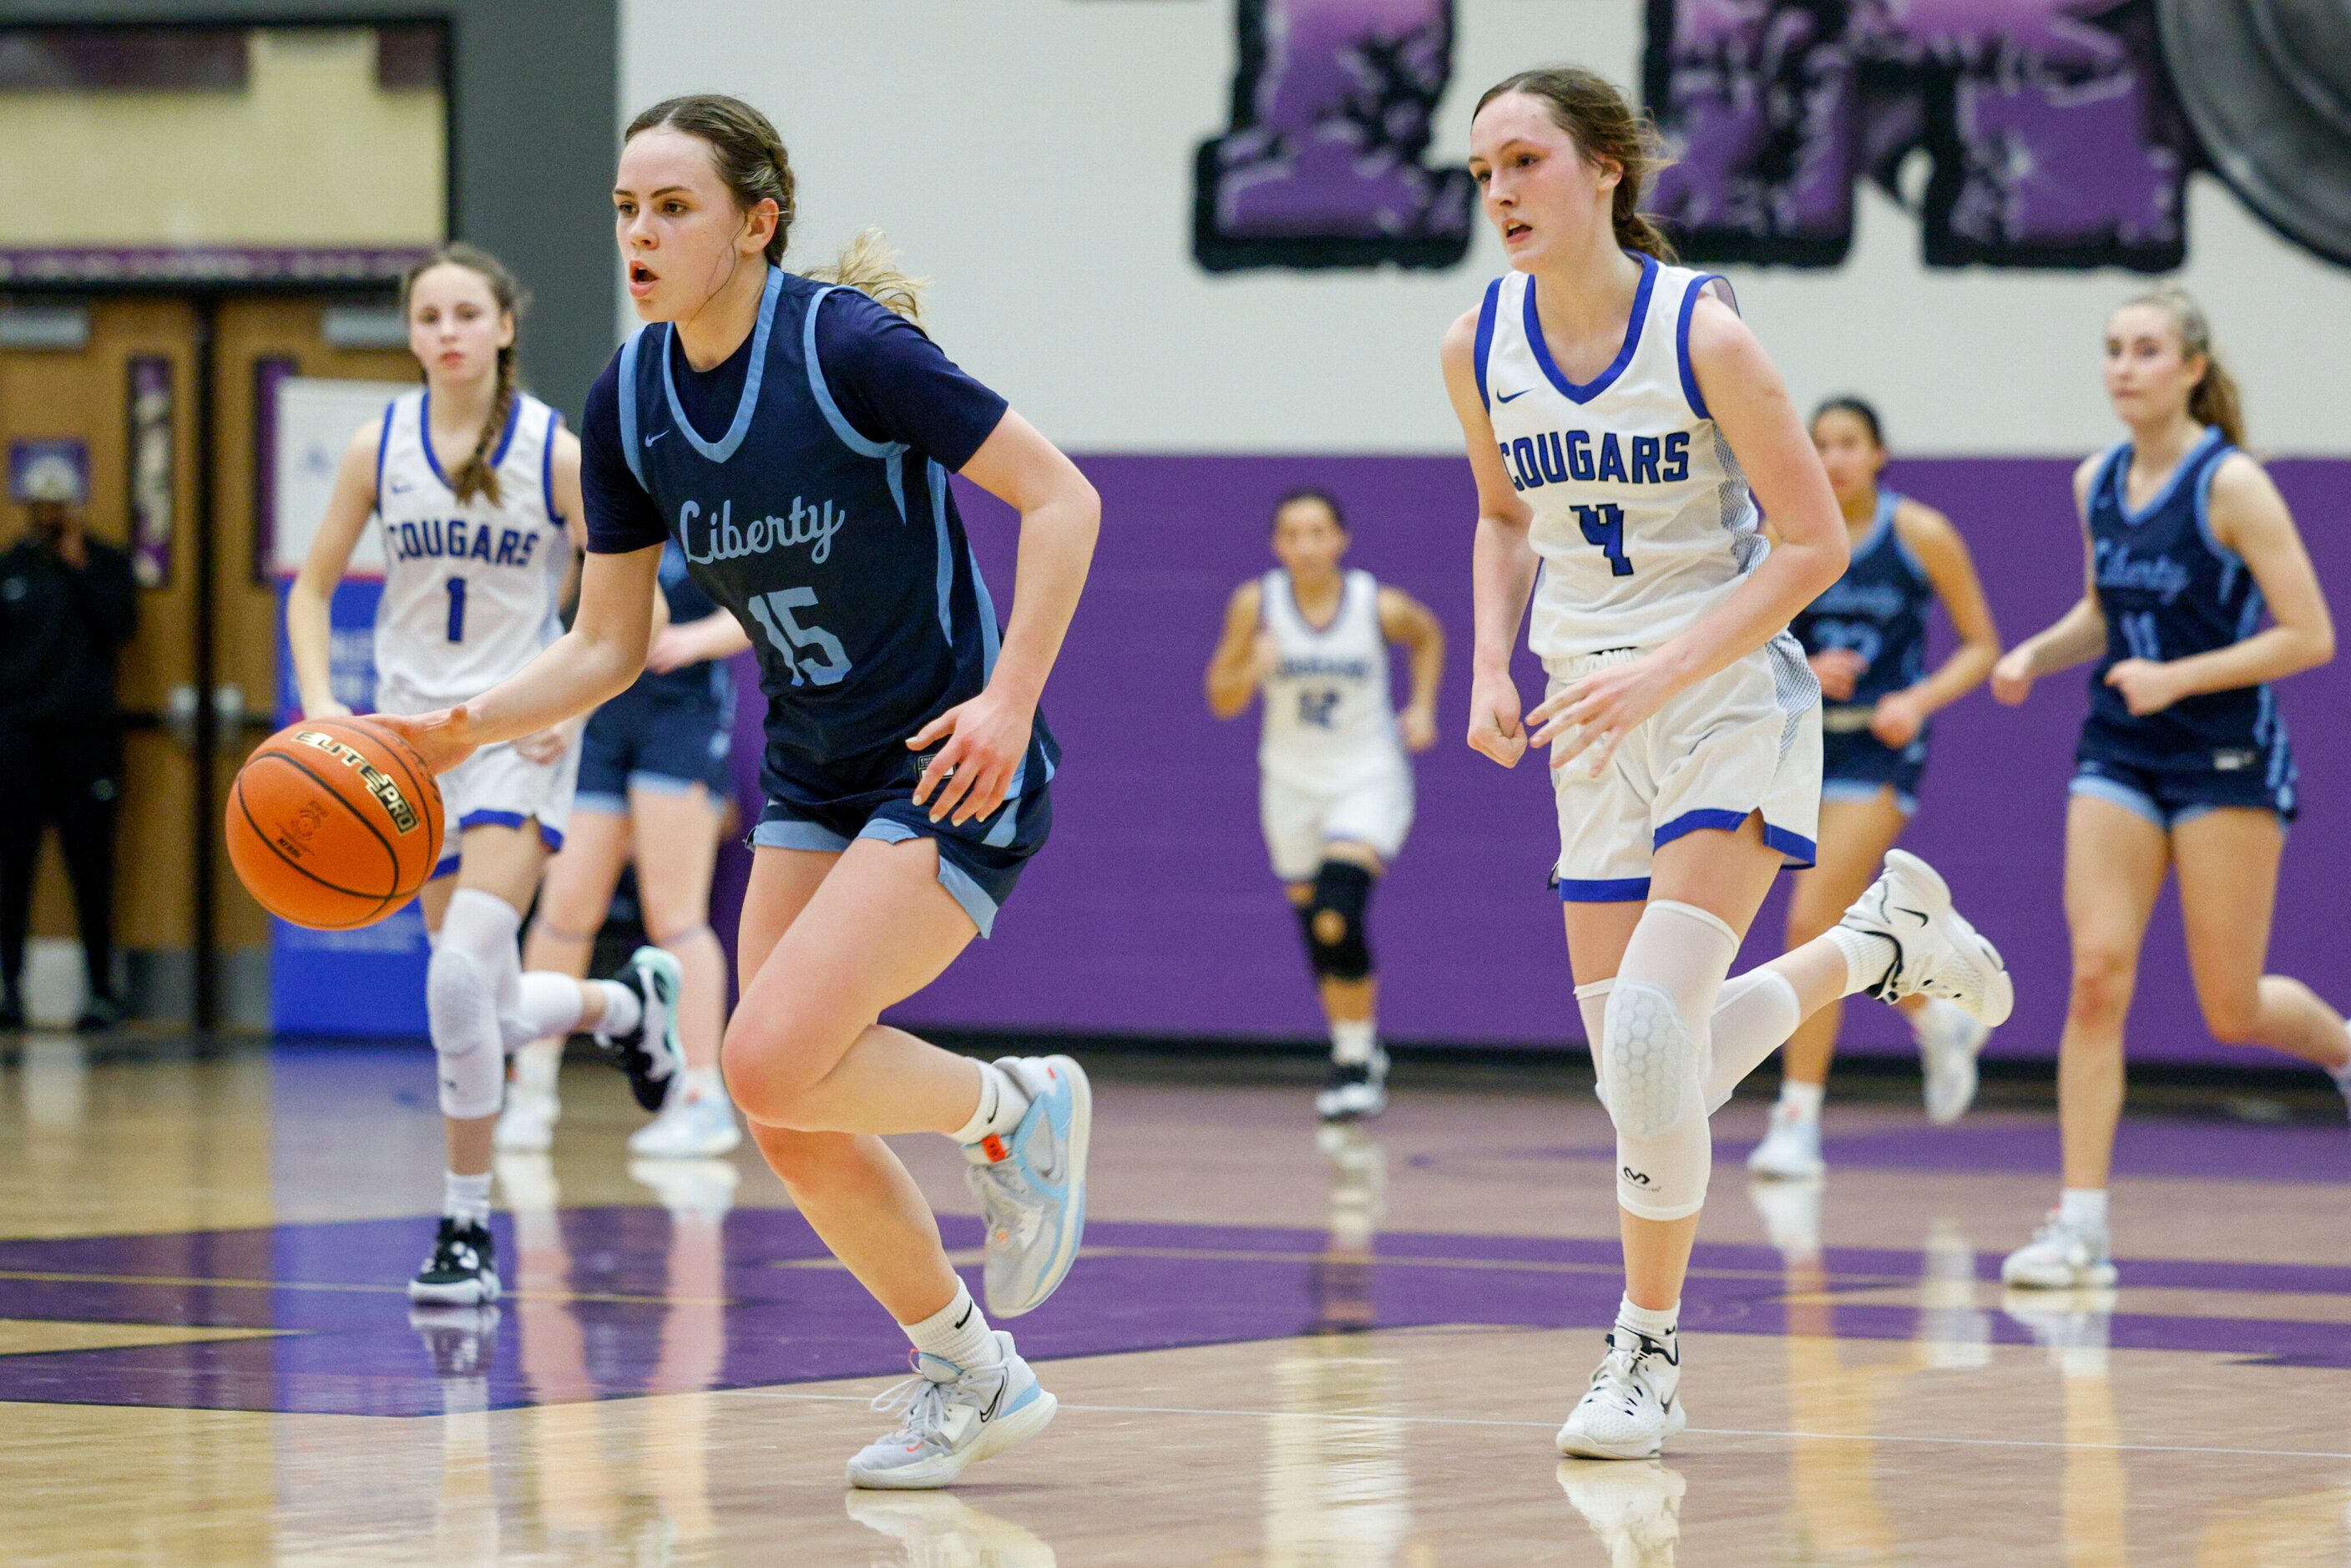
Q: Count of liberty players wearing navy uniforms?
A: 4